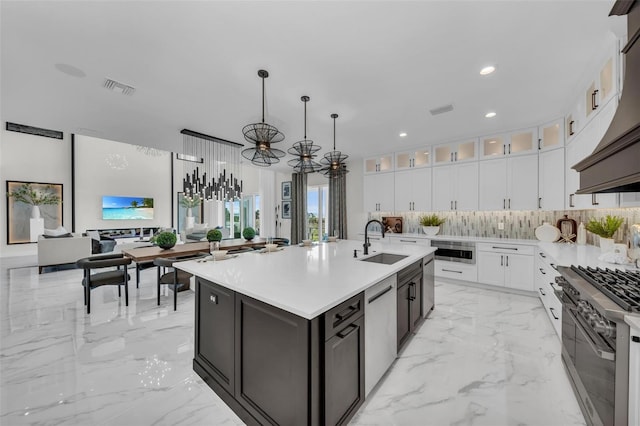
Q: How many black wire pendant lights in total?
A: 3